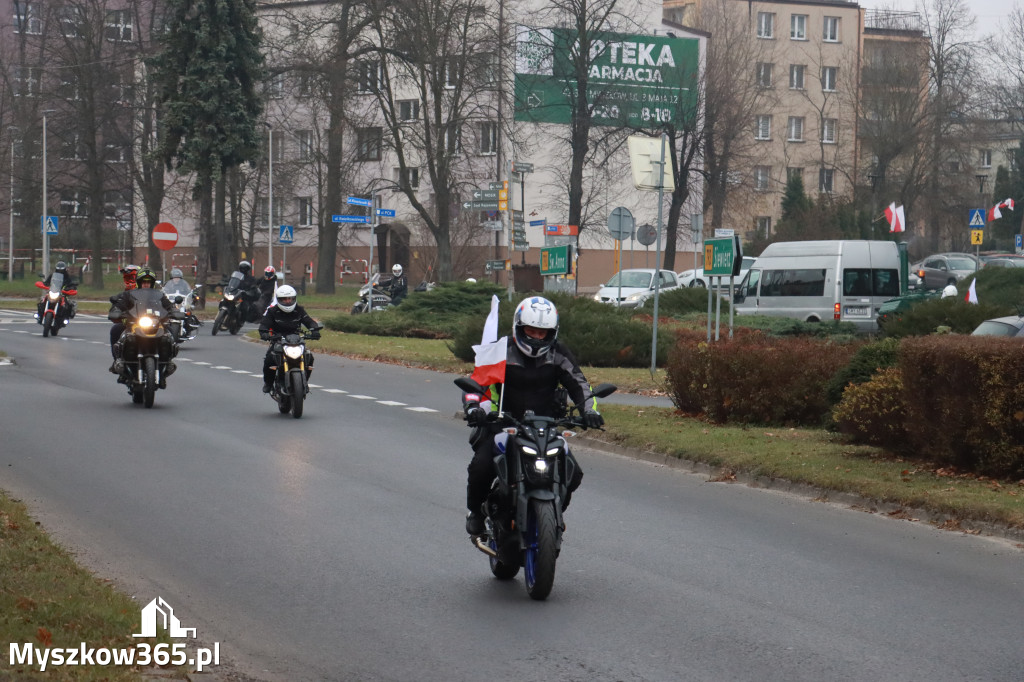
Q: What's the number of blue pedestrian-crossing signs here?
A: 3